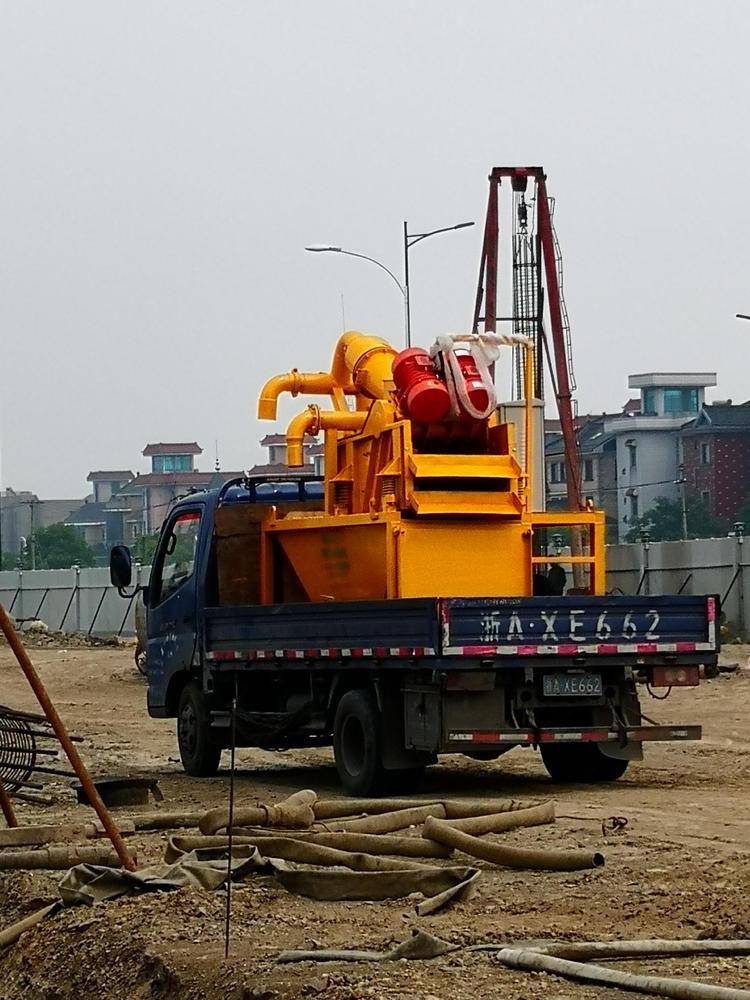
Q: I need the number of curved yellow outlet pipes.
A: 2